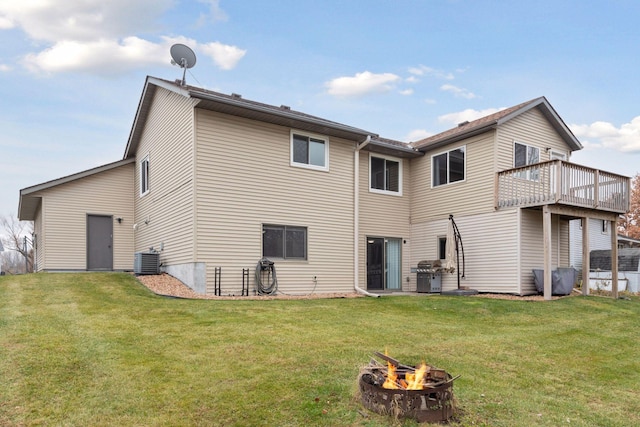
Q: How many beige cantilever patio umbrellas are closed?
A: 1